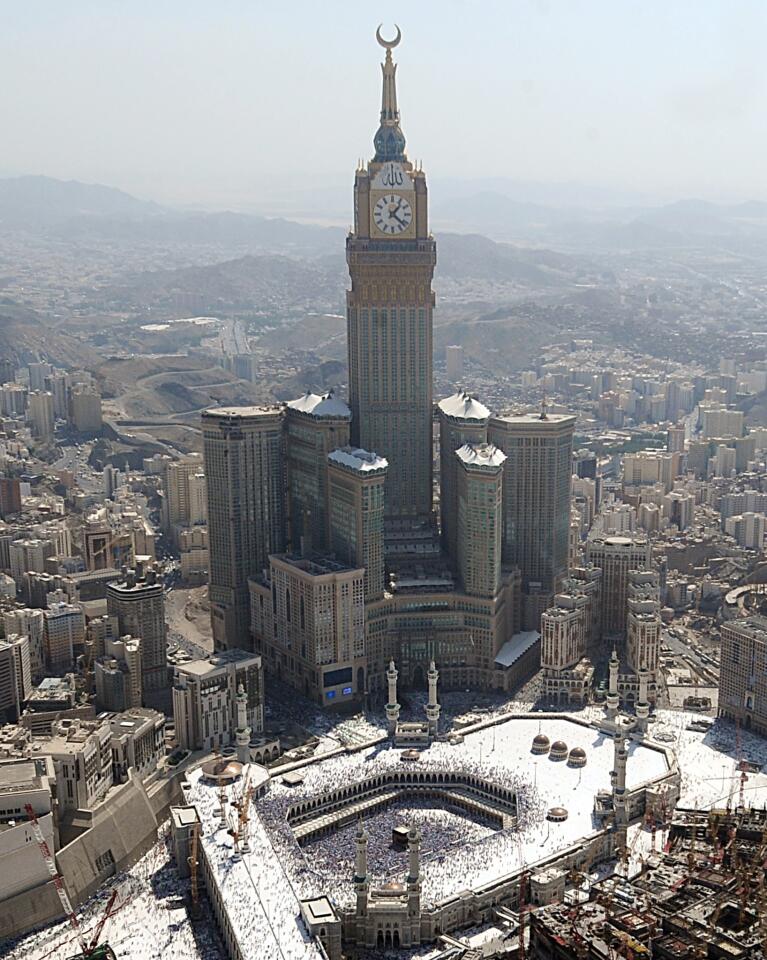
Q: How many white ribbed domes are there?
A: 4